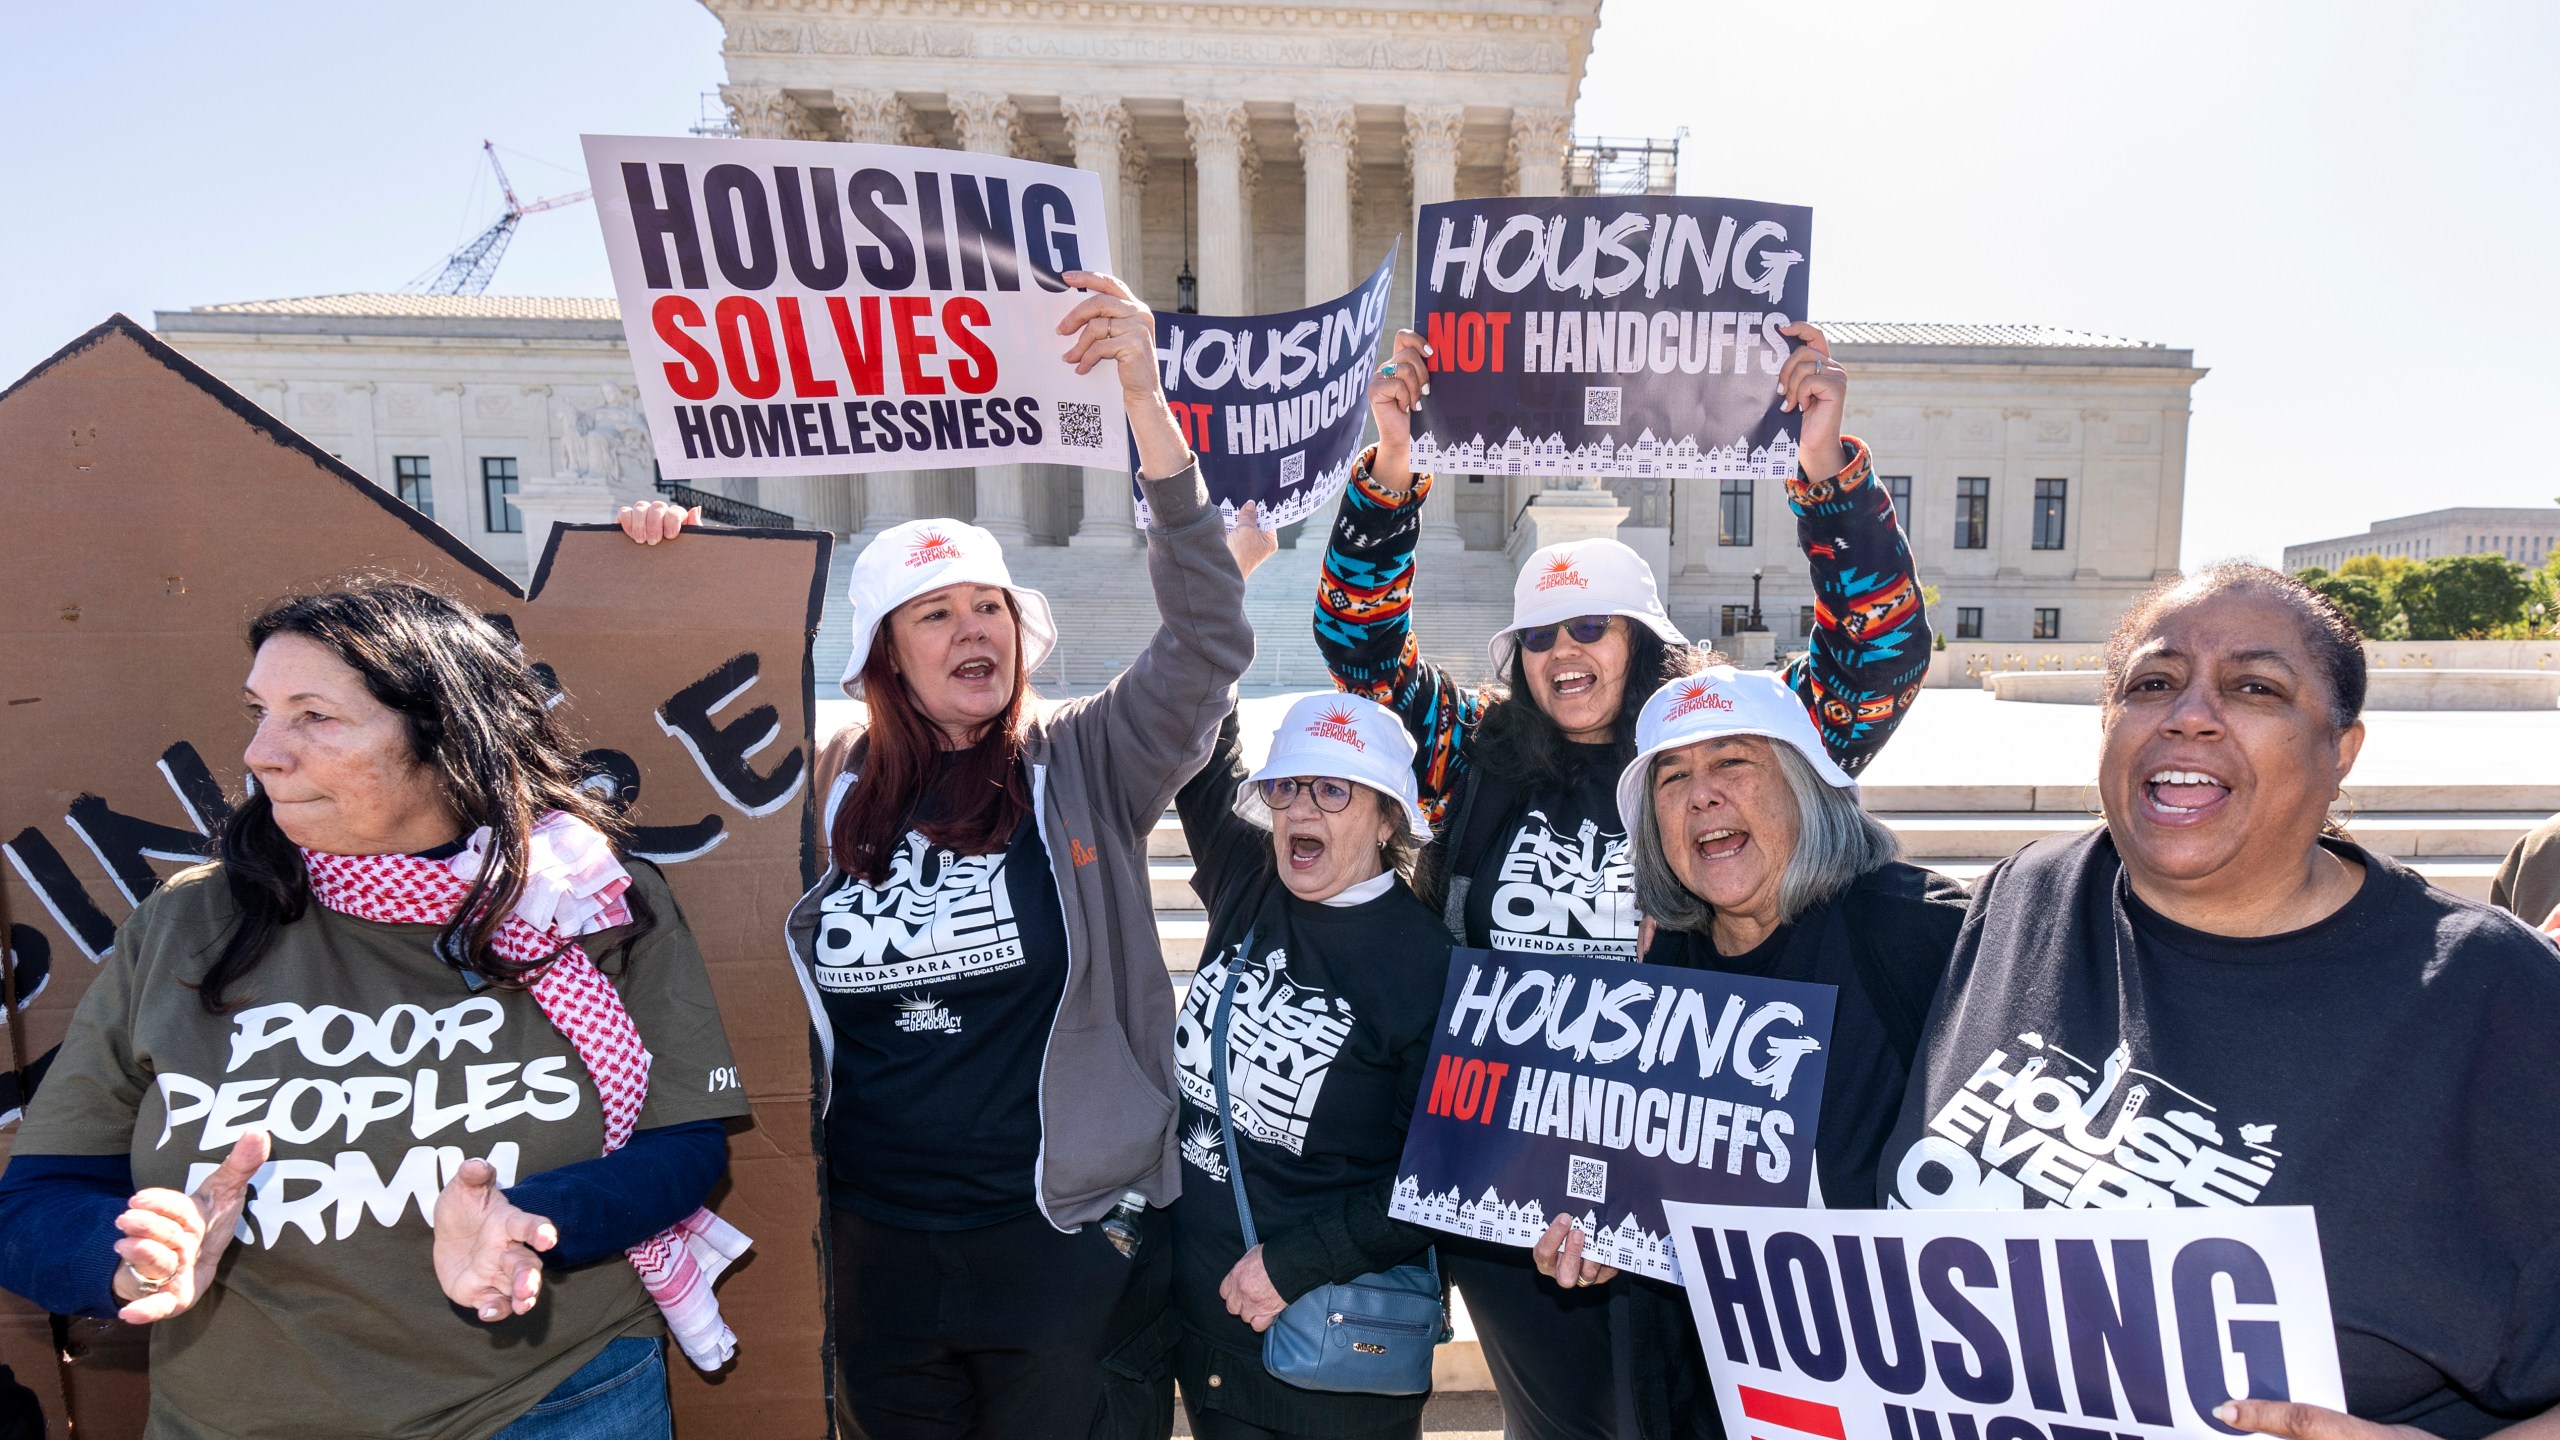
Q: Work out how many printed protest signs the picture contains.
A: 5